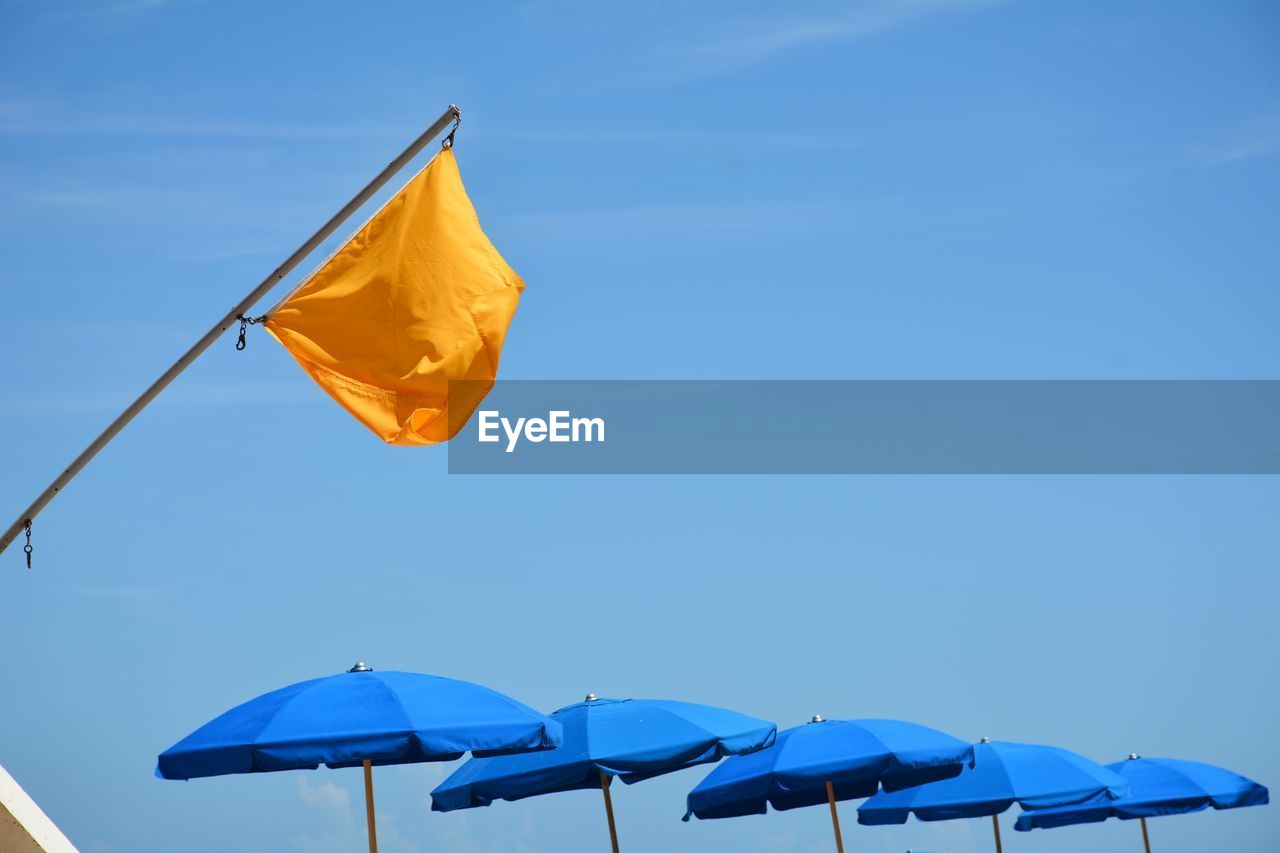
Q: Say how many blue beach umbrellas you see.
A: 5